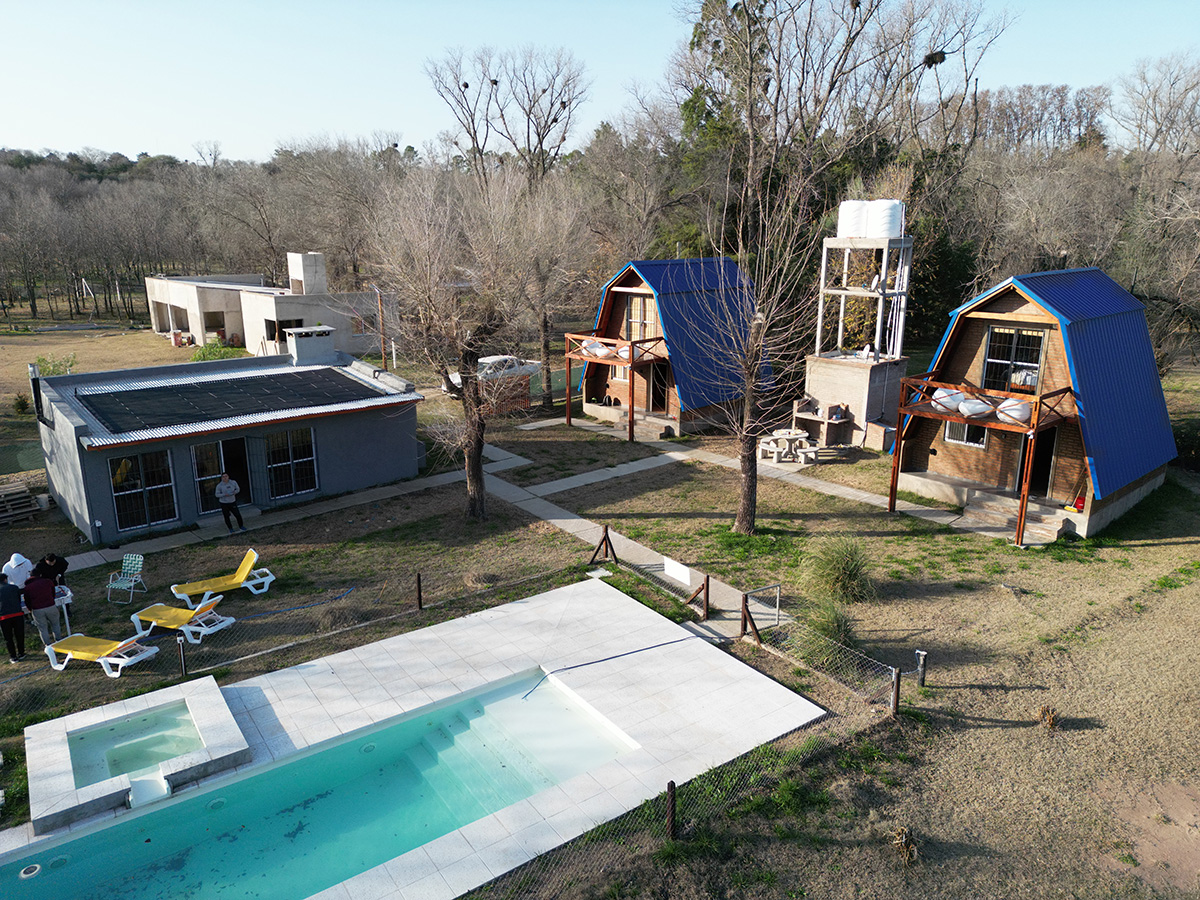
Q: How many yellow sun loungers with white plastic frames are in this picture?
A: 3